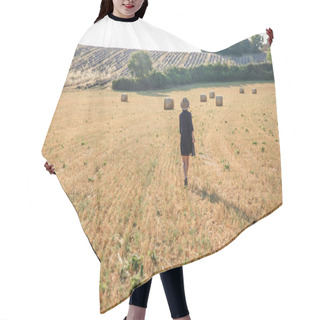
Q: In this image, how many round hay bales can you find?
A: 7